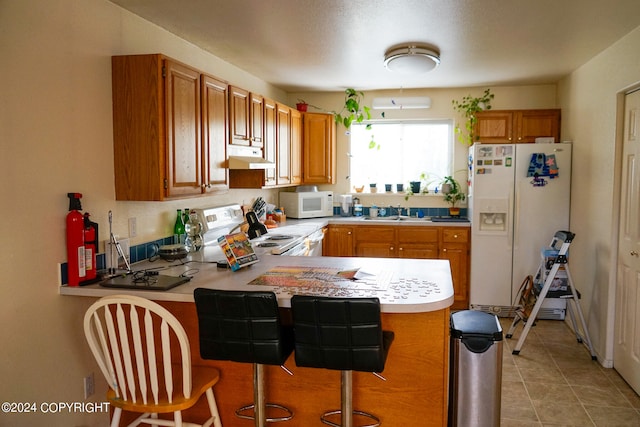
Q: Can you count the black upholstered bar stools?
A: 2